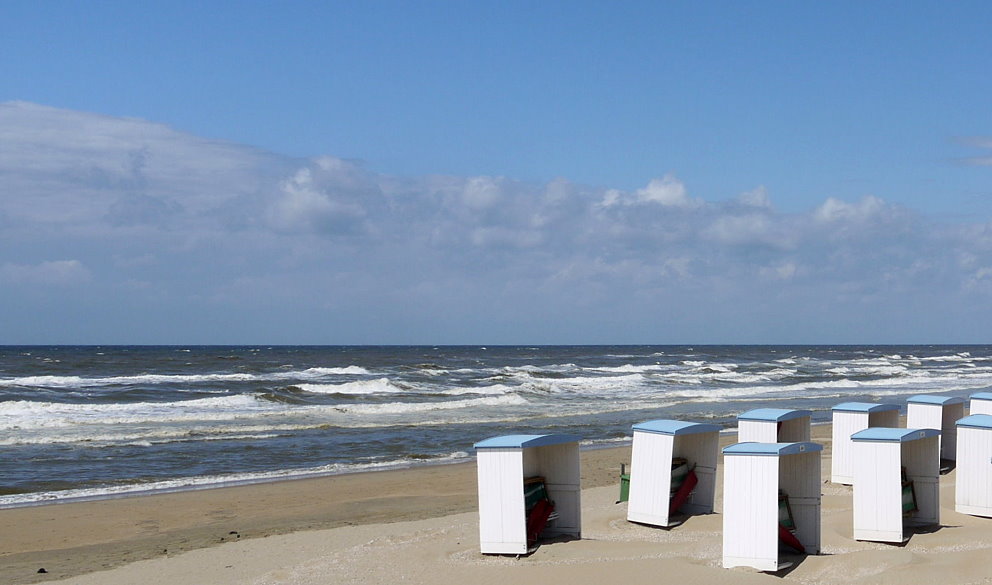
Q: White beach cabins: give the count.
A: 9